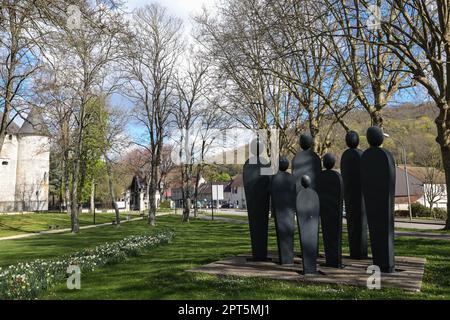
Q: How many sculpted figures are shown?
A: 7